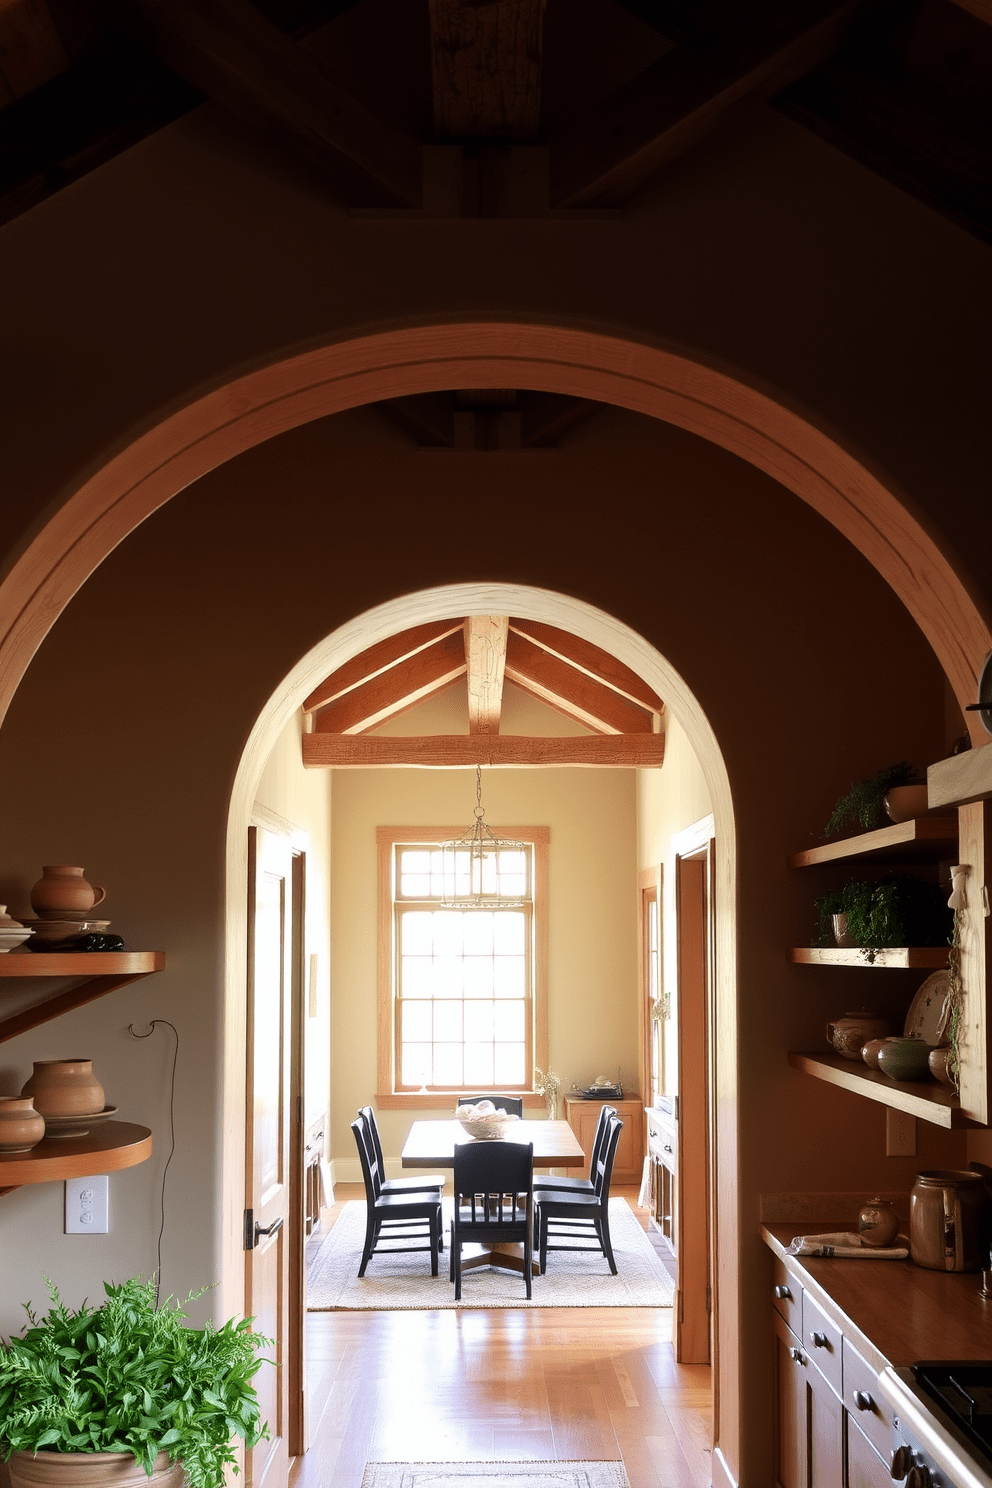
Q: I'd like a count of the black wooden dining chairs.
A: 6